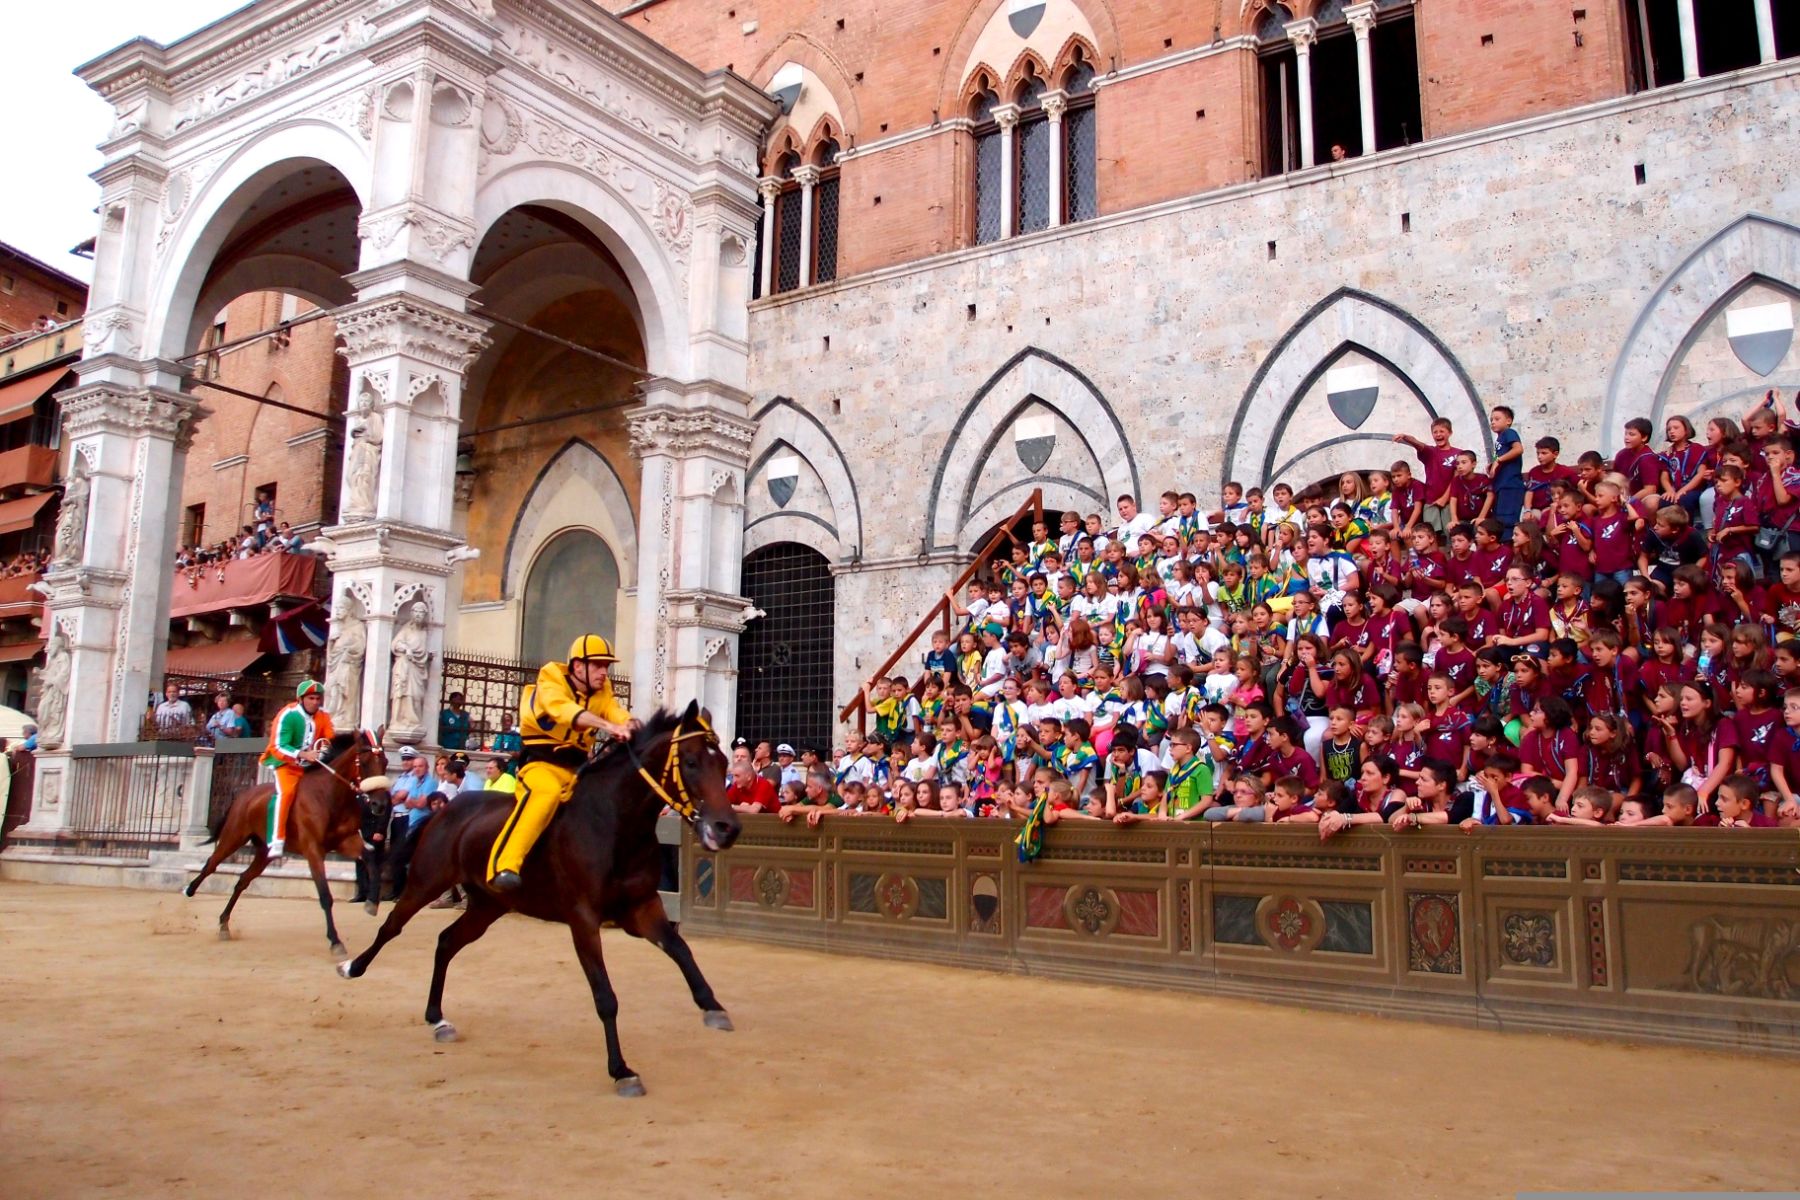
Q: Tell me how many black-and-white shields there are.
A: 7